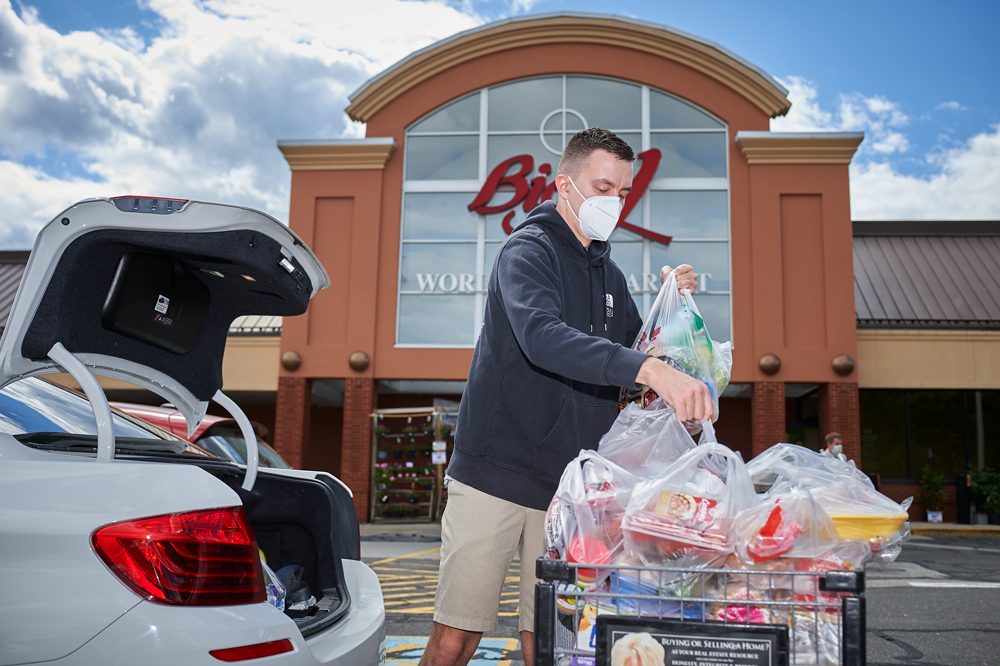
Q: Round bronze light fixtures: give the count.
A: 4